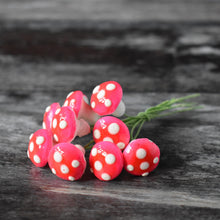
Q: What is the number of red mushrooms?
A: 9